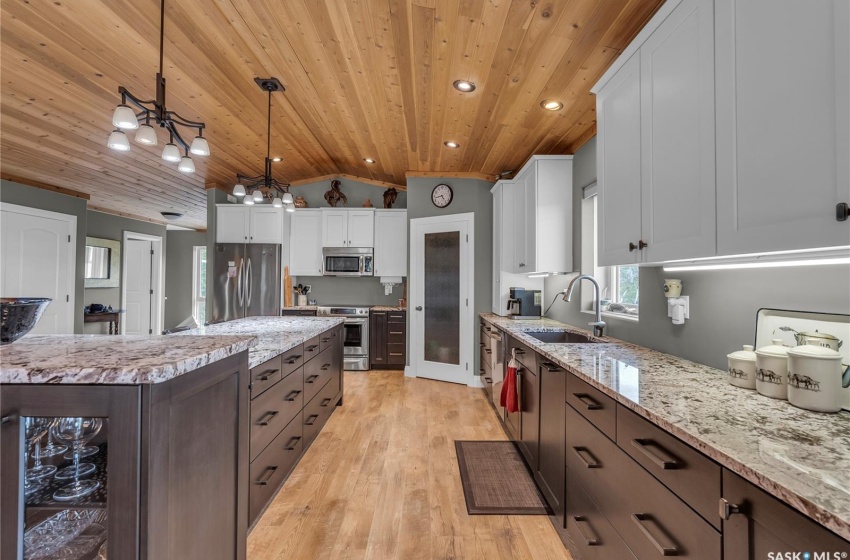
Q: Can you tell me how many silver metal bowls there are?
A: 1